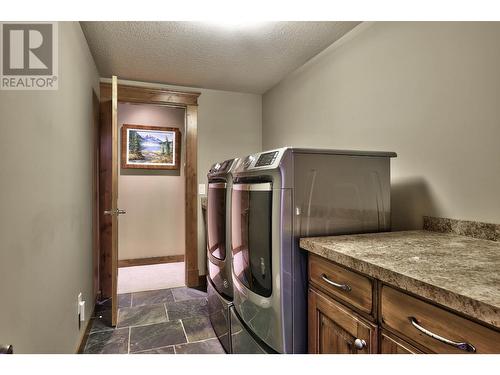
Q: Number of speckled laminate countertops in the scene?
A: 1